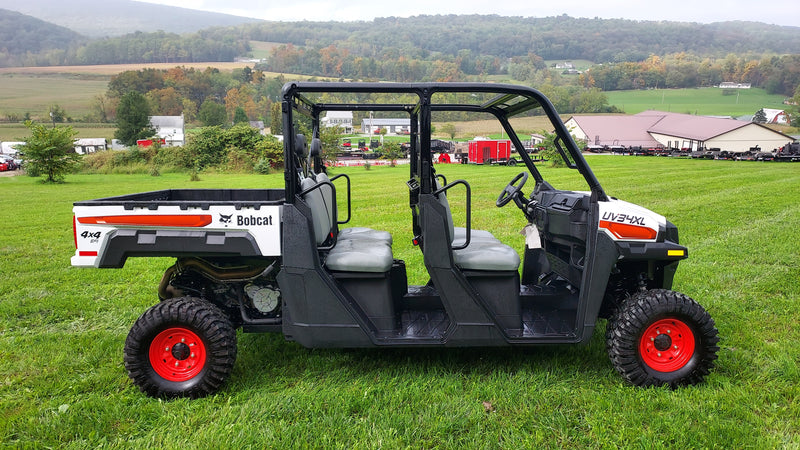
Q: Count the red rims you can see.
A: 2